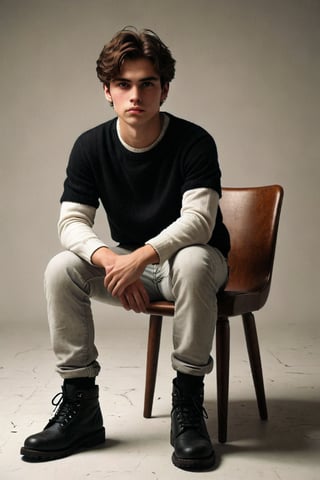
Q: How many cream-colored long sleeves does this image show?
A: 2